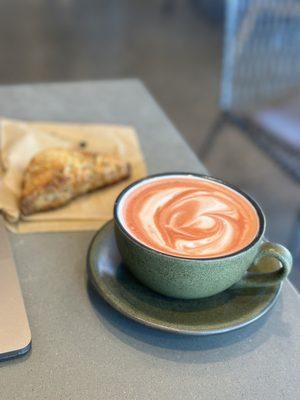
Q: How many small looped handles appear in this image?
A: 1